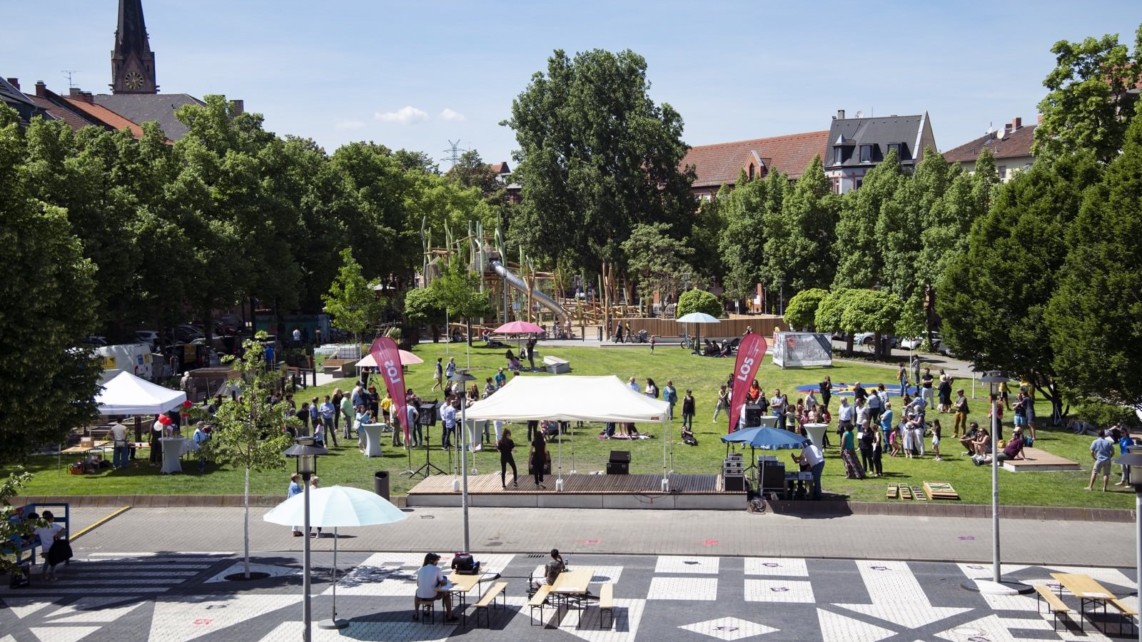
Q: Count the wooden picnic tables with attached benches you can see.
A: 3